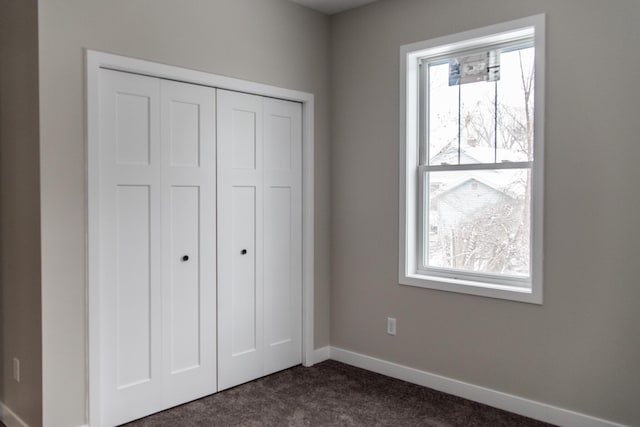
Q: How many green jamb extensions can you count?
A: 0